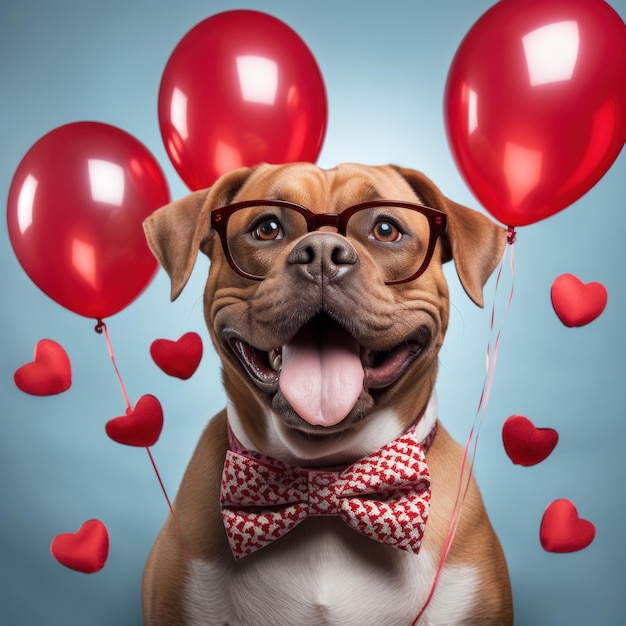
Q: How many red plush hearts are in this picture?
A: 7